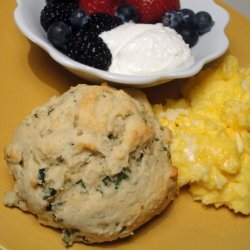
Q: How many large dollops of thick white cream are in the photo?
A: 1